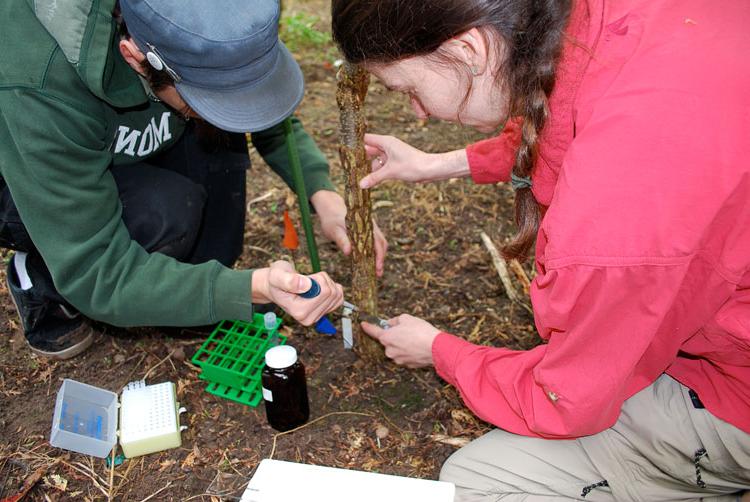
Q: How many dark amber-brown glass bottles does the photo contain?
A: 1